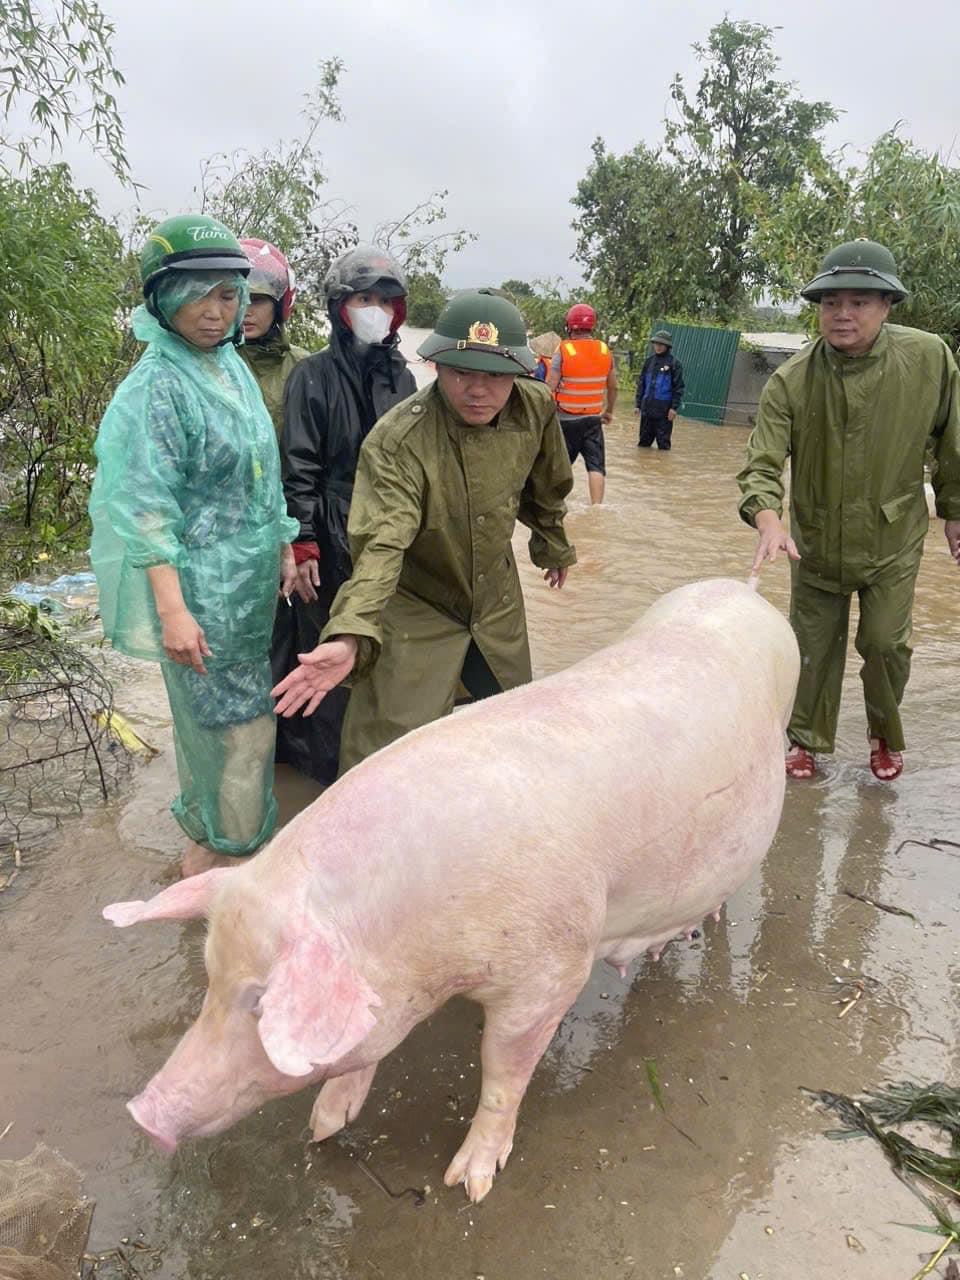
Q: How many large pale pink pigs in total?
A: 1